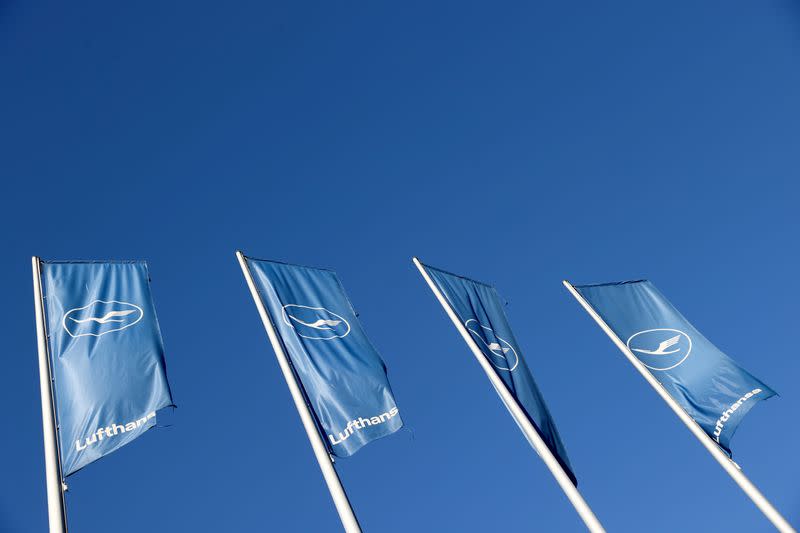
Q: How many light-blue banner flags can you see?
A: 4